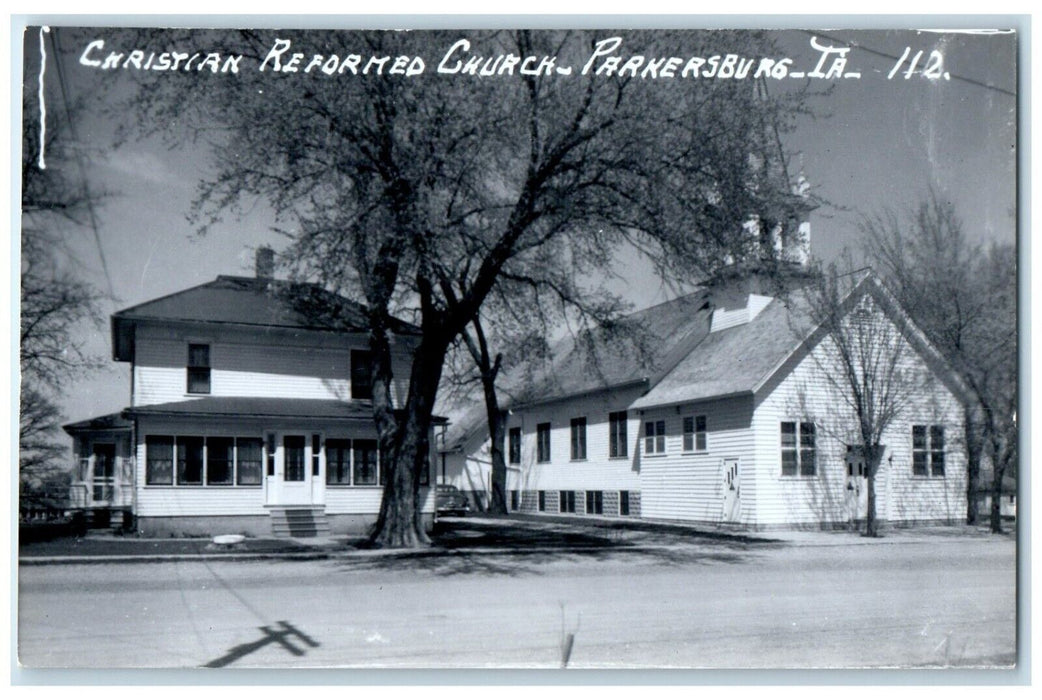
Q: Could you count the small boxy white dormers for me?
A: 1